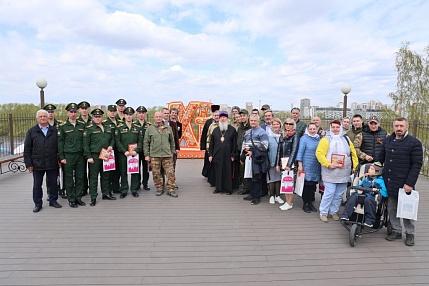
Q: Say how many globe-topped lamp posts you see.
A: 2